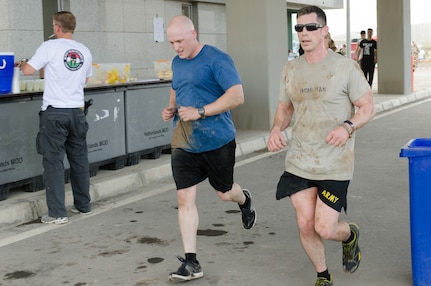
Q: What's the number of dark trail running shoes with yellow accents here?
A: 2